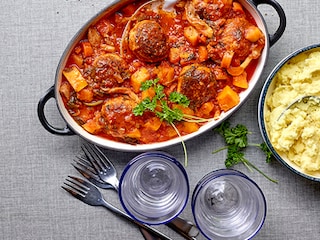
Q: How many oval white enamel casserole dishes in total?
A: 1